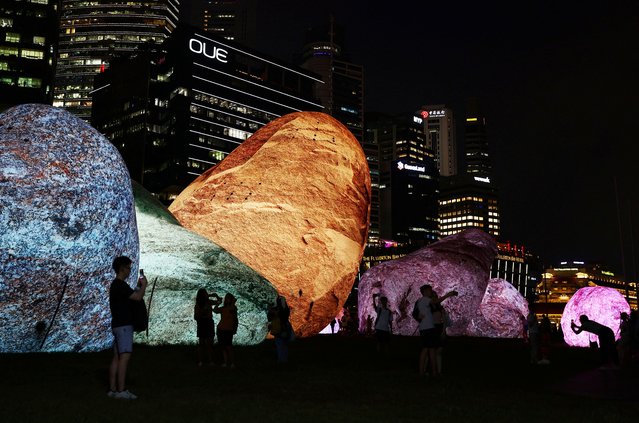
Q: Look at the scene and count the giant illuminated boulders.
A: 6